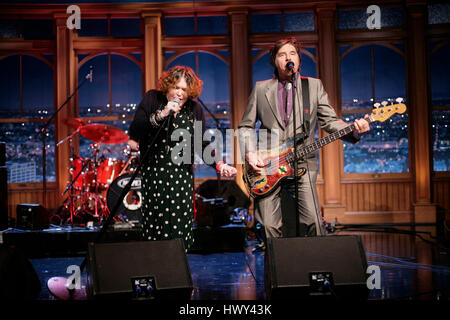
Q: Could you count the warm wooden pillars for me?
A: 5